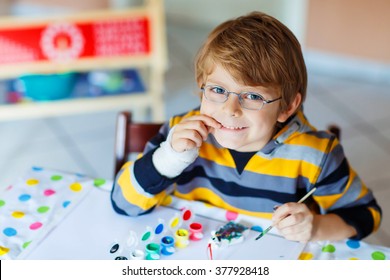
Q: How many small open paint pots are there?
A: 6